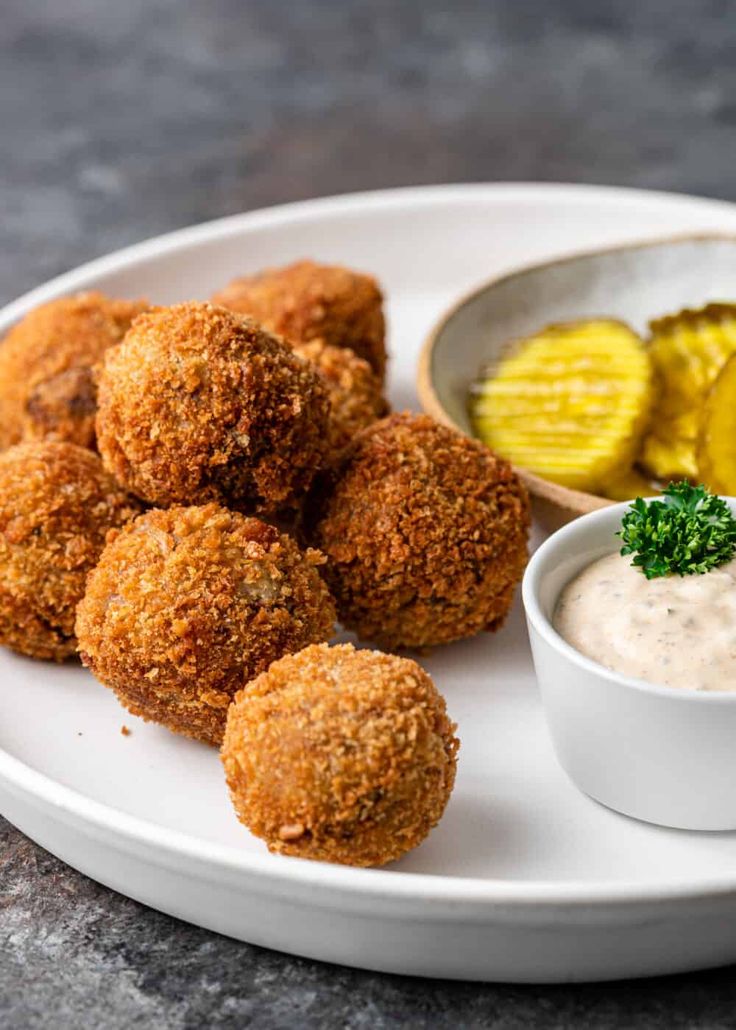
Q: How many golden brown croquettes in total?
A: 8